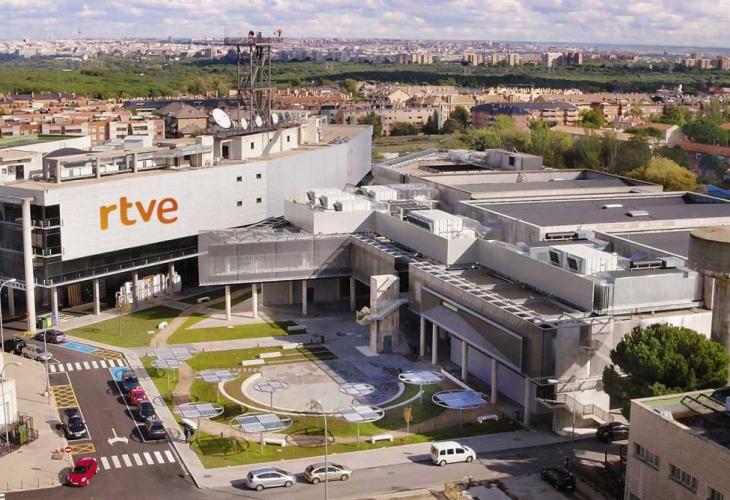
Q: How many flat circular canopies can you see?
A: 10